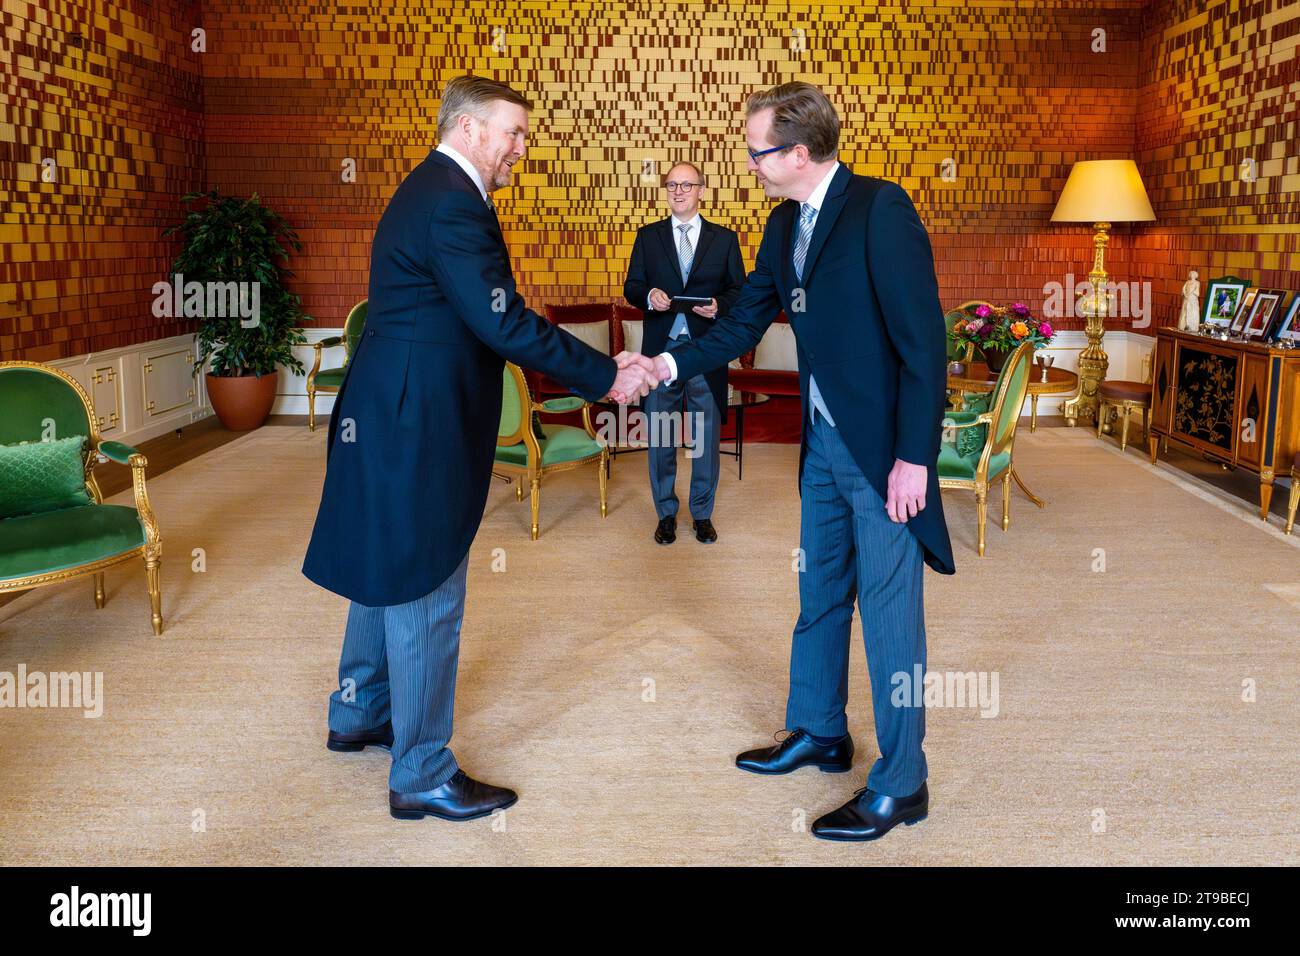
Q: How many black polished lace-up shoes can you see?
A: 6